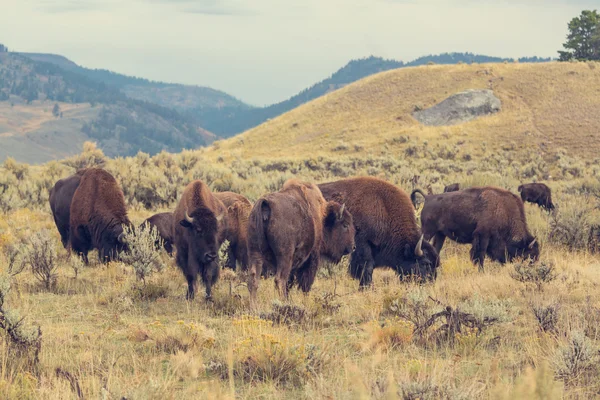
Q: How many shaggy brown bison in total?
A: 9